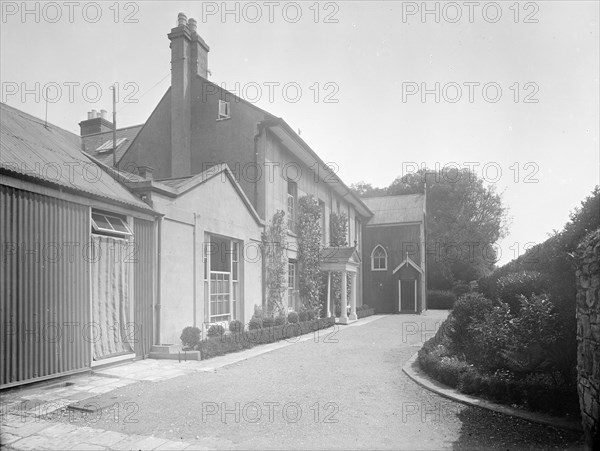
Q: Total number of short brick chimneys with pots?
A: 1